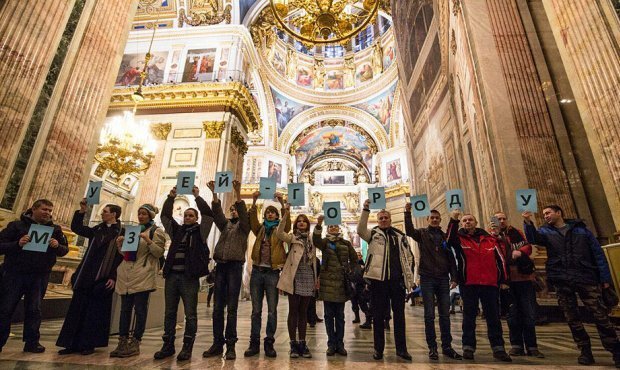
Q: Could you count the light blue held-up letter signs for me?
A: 12